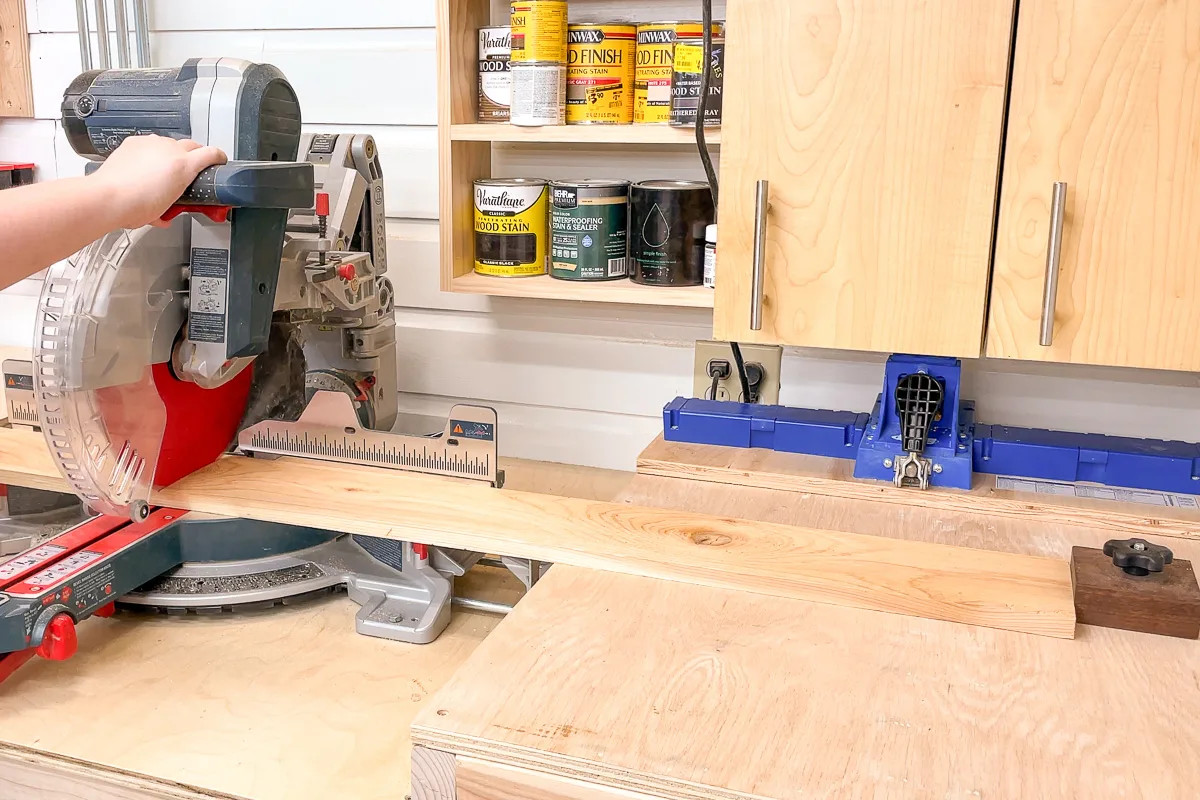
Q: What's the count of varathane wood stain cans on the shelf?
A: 2